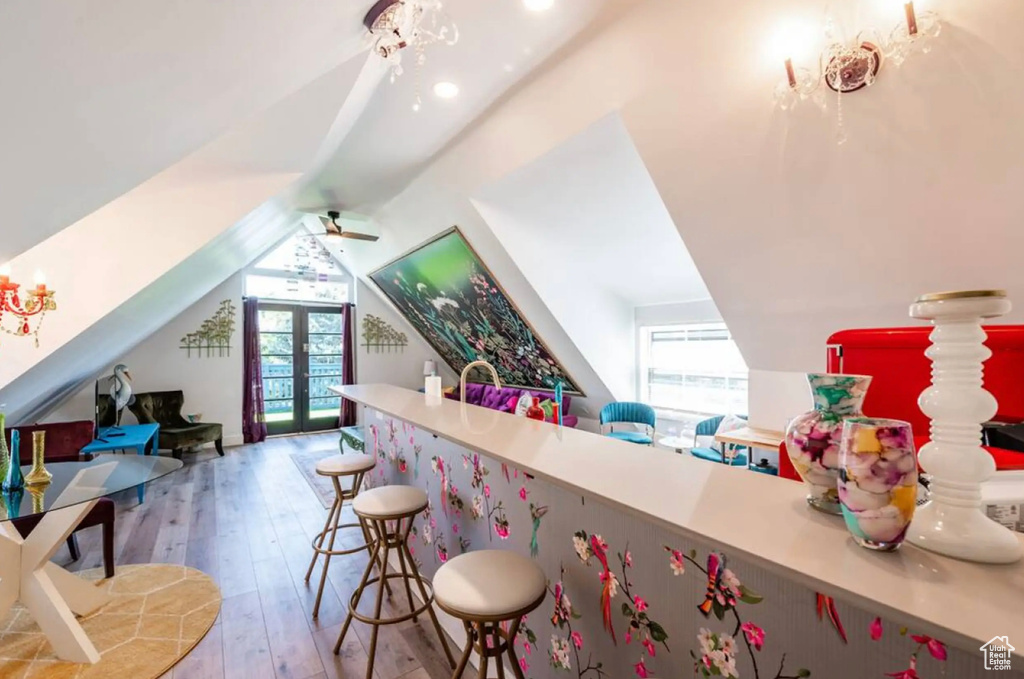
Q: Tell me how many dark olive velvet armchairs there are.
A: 1